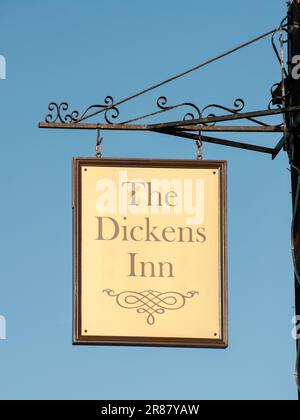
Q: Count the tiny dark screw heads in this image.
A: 4